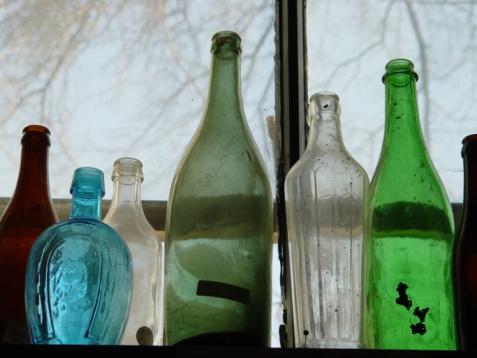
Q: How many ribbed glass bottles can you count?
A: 1